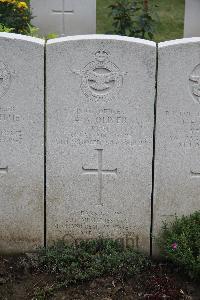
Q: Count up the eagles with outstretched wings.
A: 1